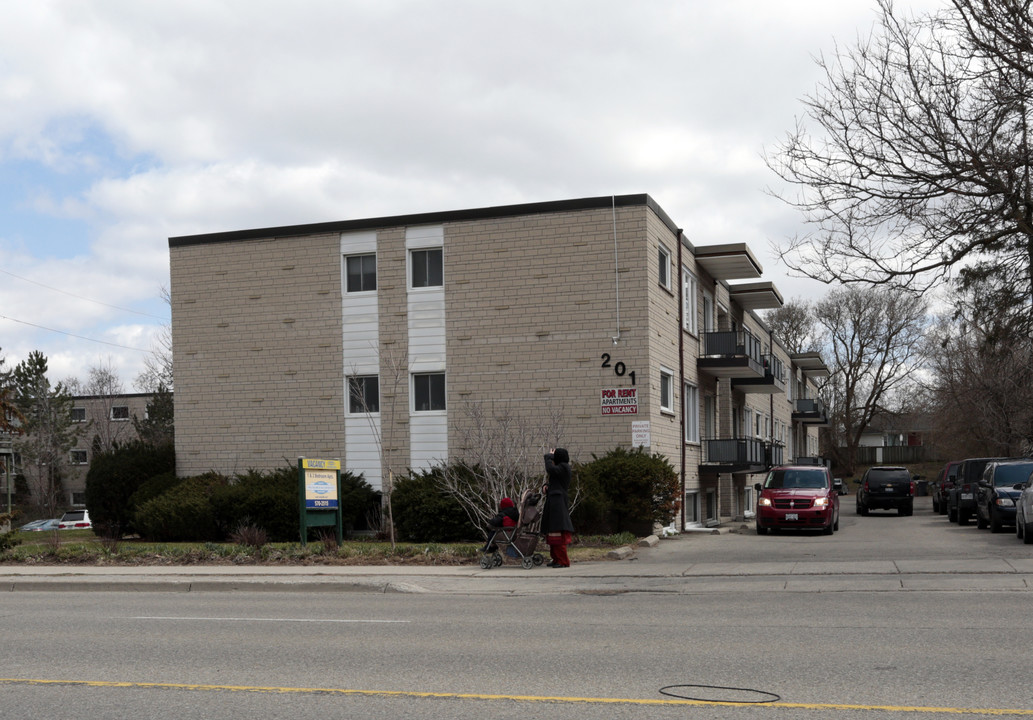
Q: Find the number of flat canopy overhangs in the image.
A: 4